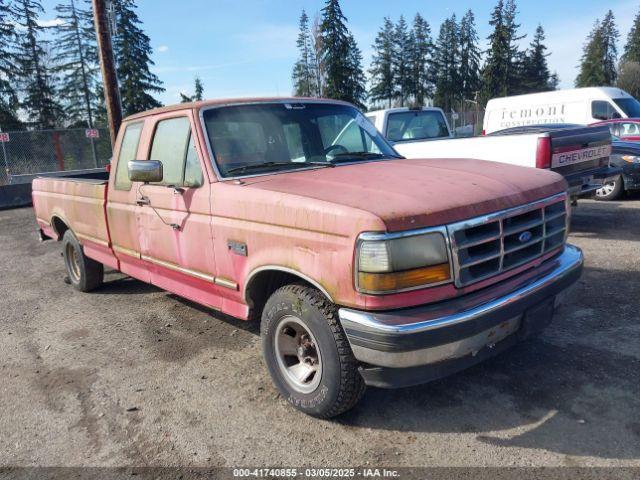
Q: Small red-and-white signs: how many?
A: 2